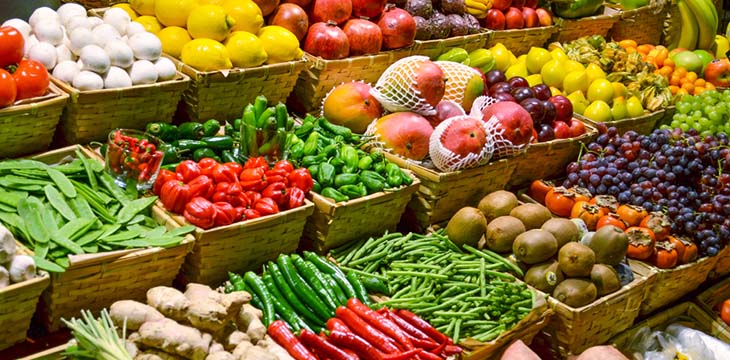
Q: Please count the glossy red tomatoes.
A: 3